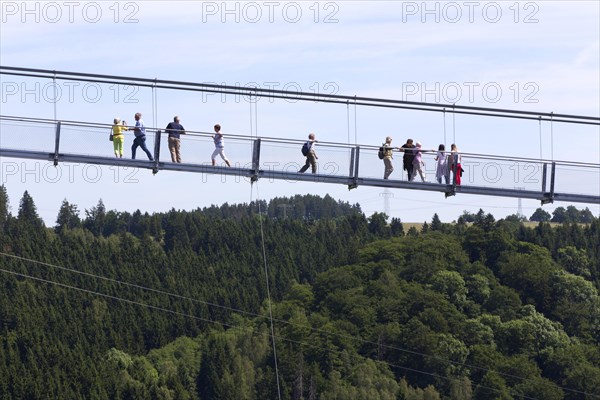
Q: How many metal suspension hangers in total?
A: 11